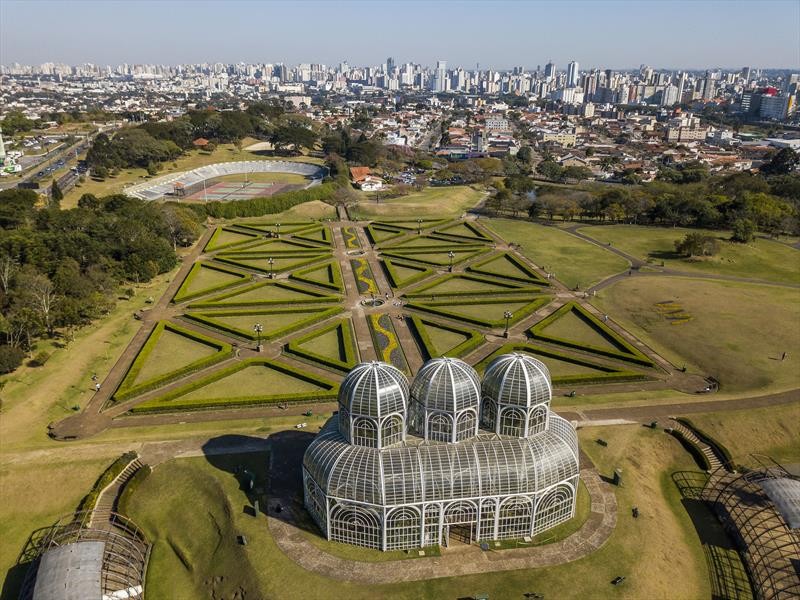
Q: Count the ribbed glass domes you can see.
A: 3